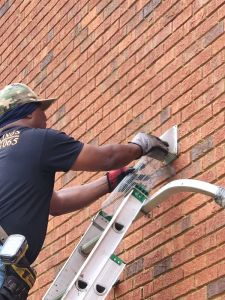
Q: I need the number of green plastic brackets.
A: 3